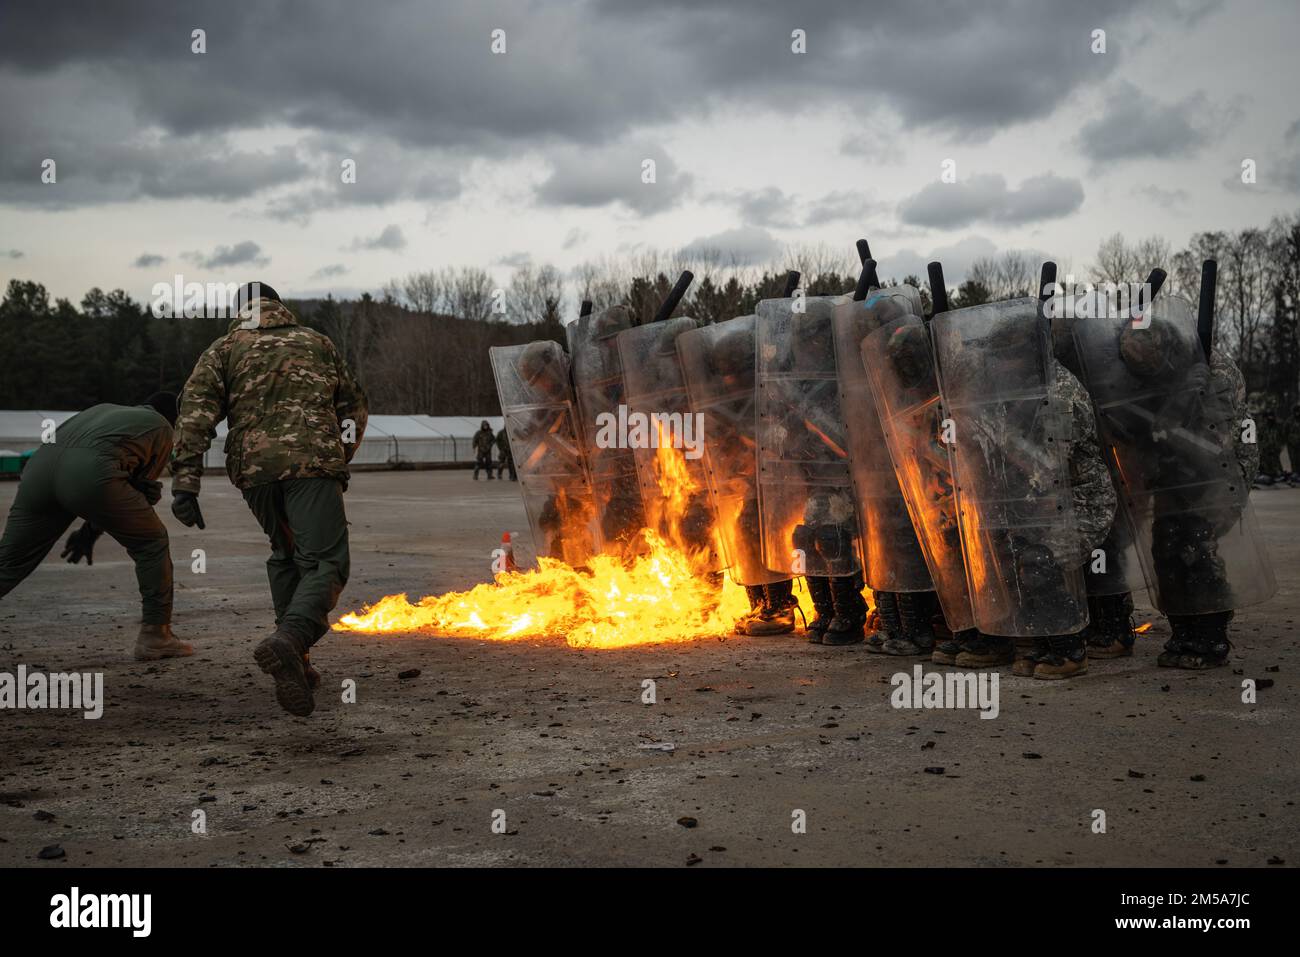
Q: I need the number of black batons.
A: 9